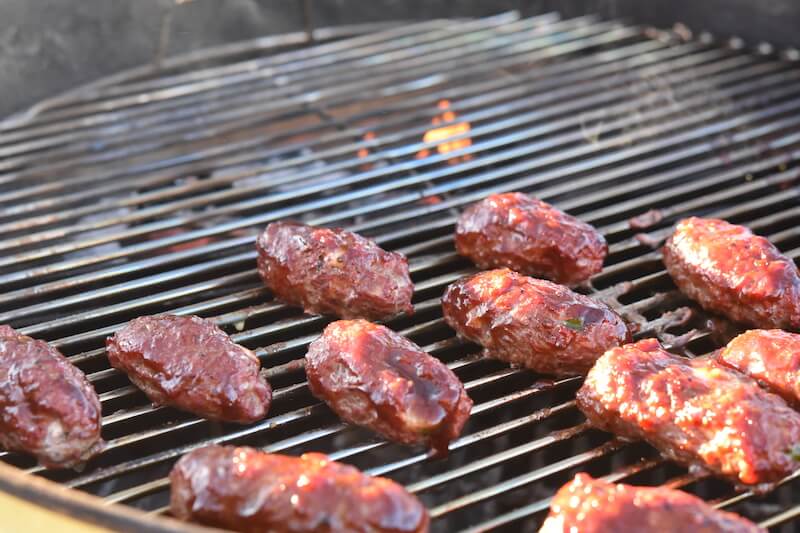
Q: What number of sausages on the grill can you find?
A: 11